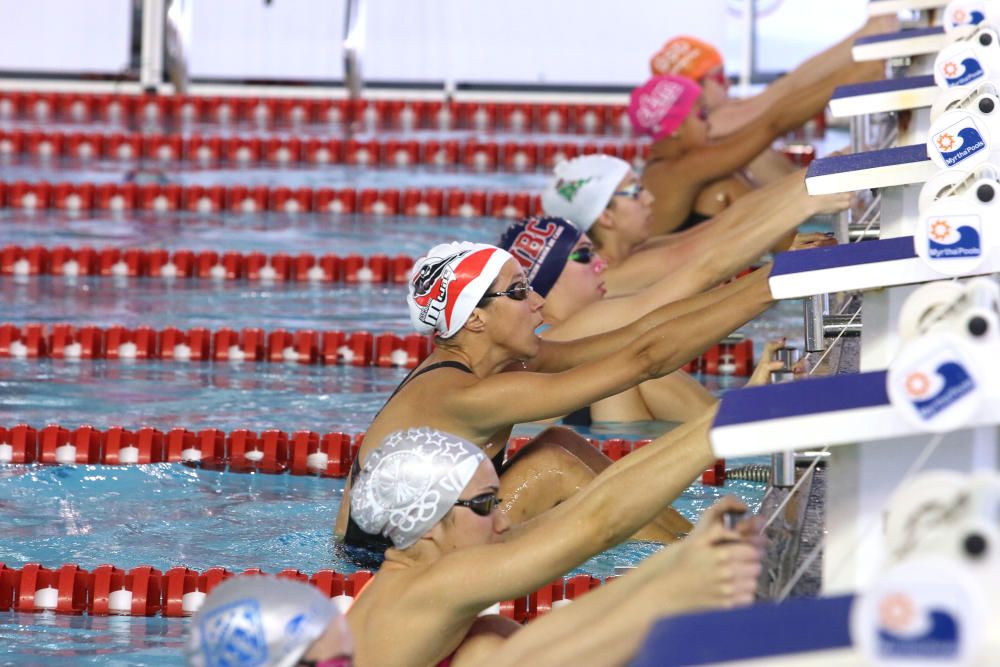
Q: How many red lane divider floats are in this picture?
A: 7